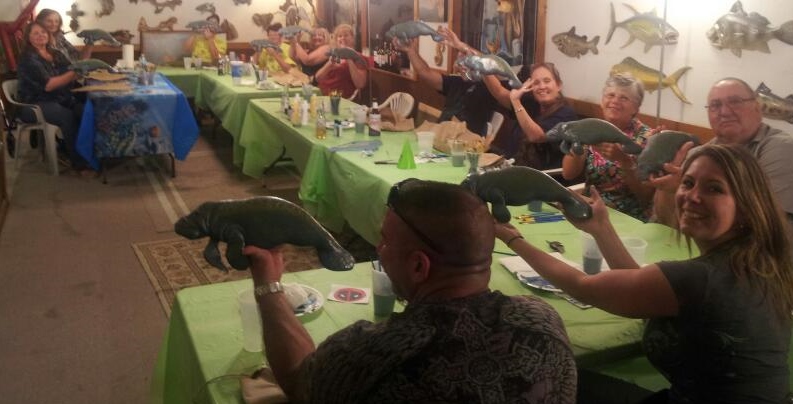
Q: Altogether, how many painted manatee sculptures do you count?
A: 12